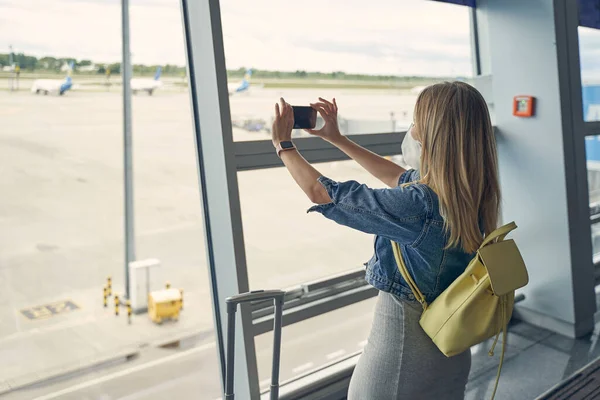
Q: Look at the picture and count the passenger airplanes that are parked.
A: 3